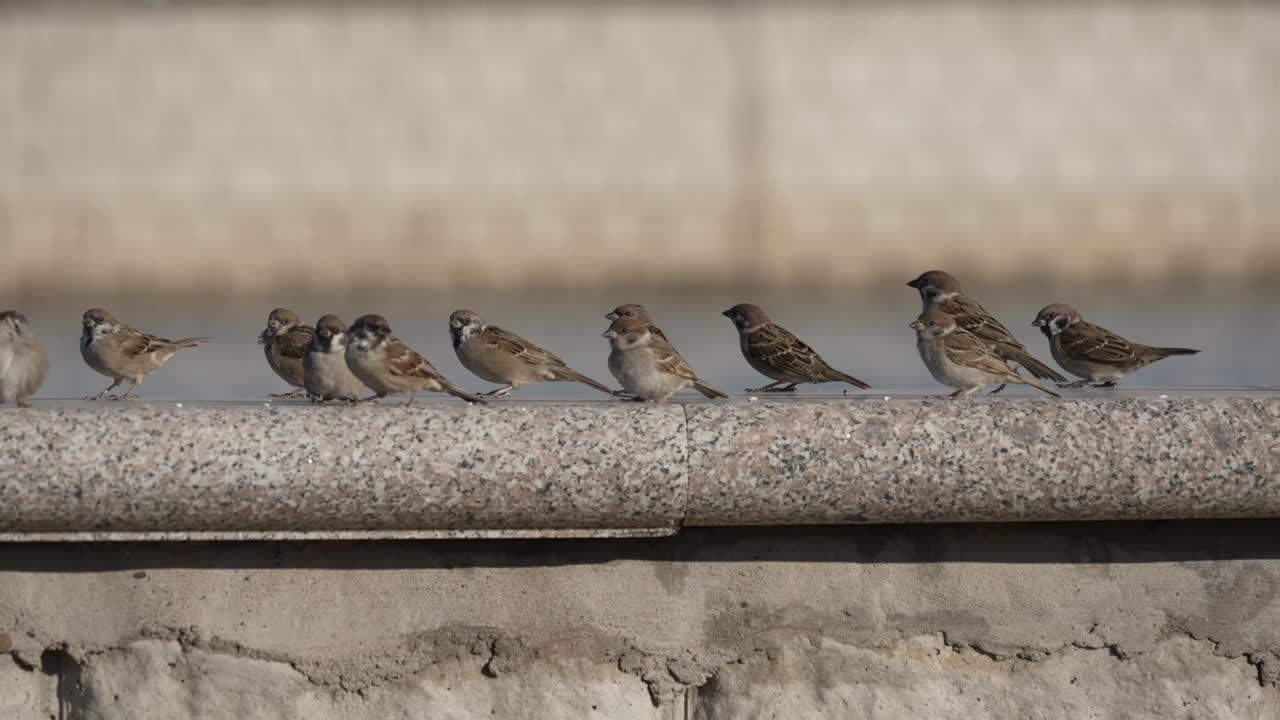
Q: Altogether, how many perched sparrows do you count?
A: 12